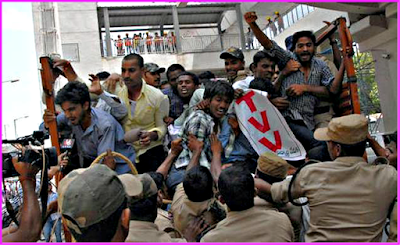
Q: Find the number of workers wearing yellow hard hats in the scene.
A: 2